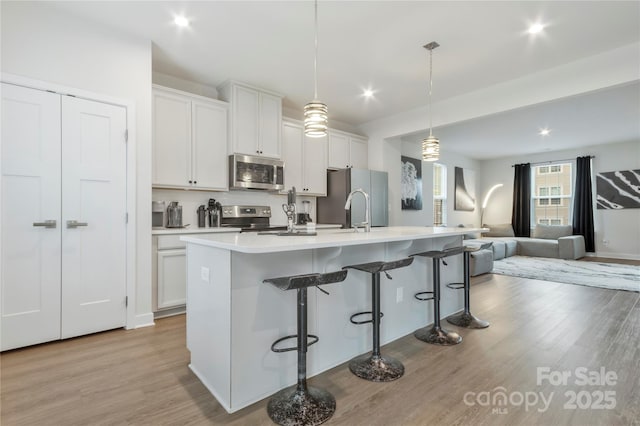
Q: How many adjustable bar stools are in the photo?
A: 4